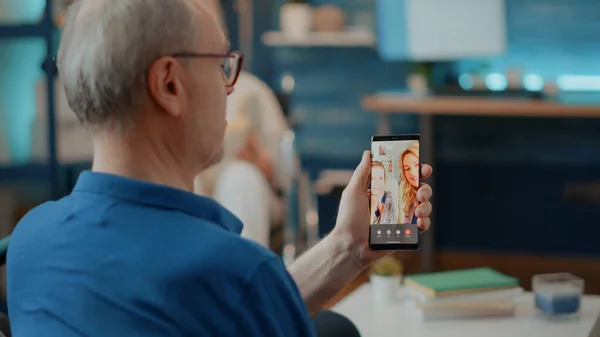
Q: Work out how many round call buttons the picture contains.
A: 4